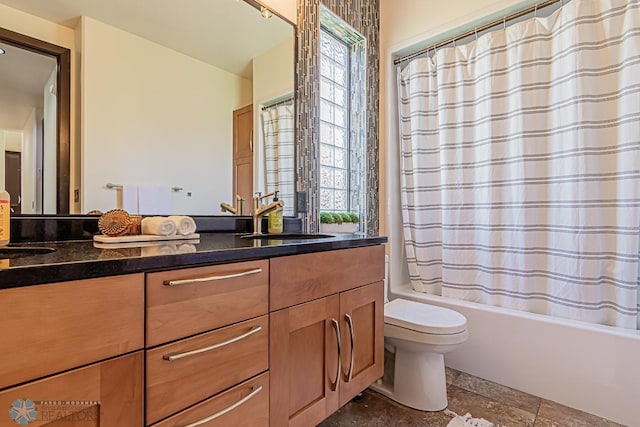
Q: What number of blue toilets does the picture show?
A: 0